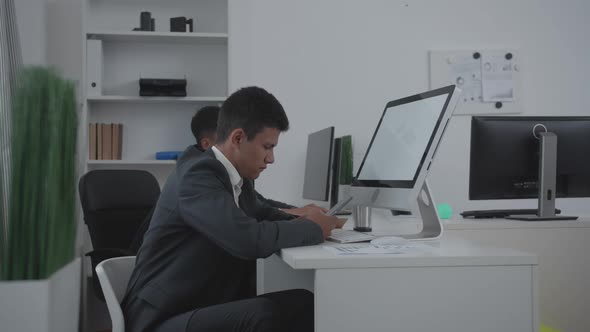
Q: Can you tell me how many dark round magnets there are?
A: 3